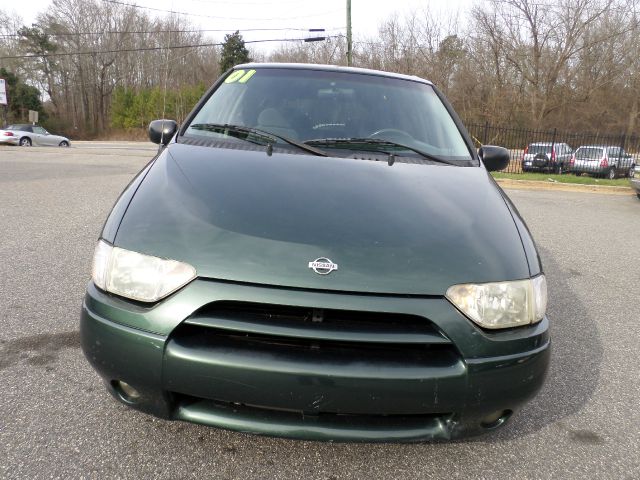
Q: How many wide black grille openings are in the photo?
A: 3